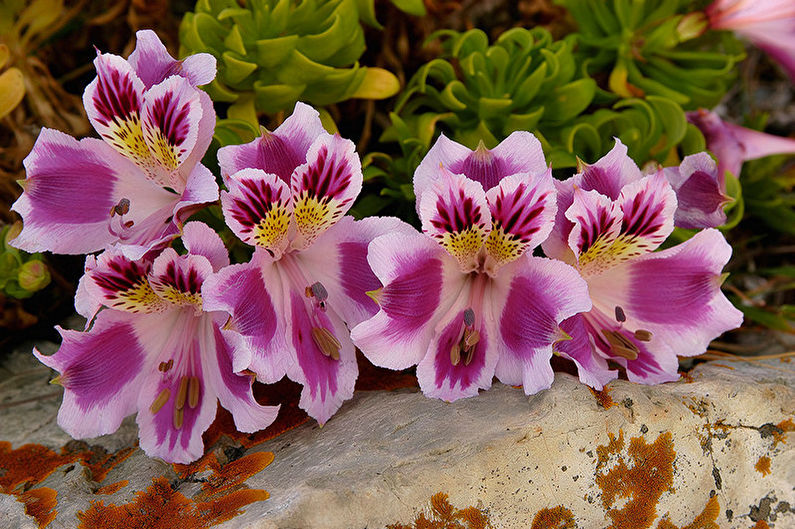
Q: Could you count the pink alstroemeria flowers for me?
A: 5